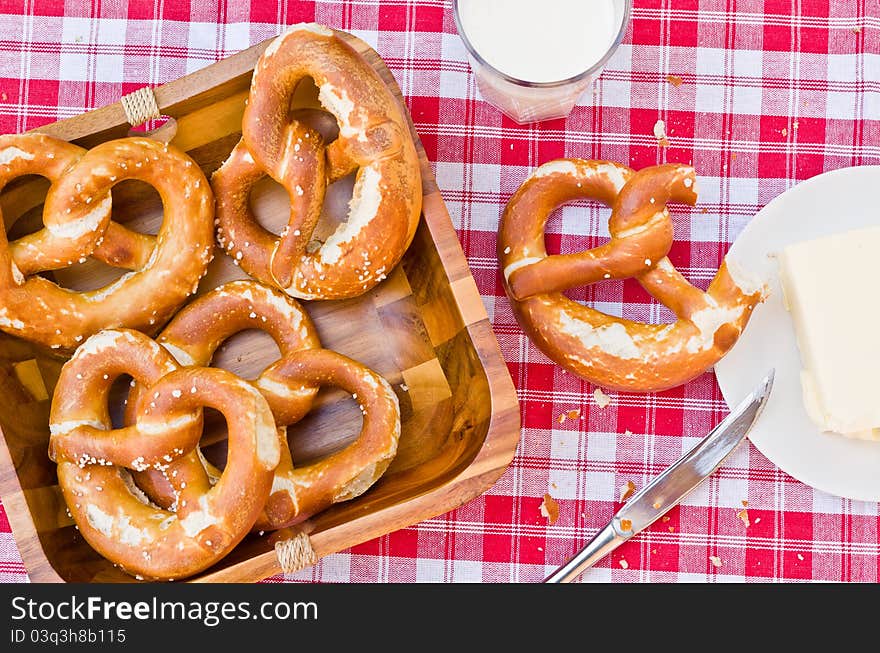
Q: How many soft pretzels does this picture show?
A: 5